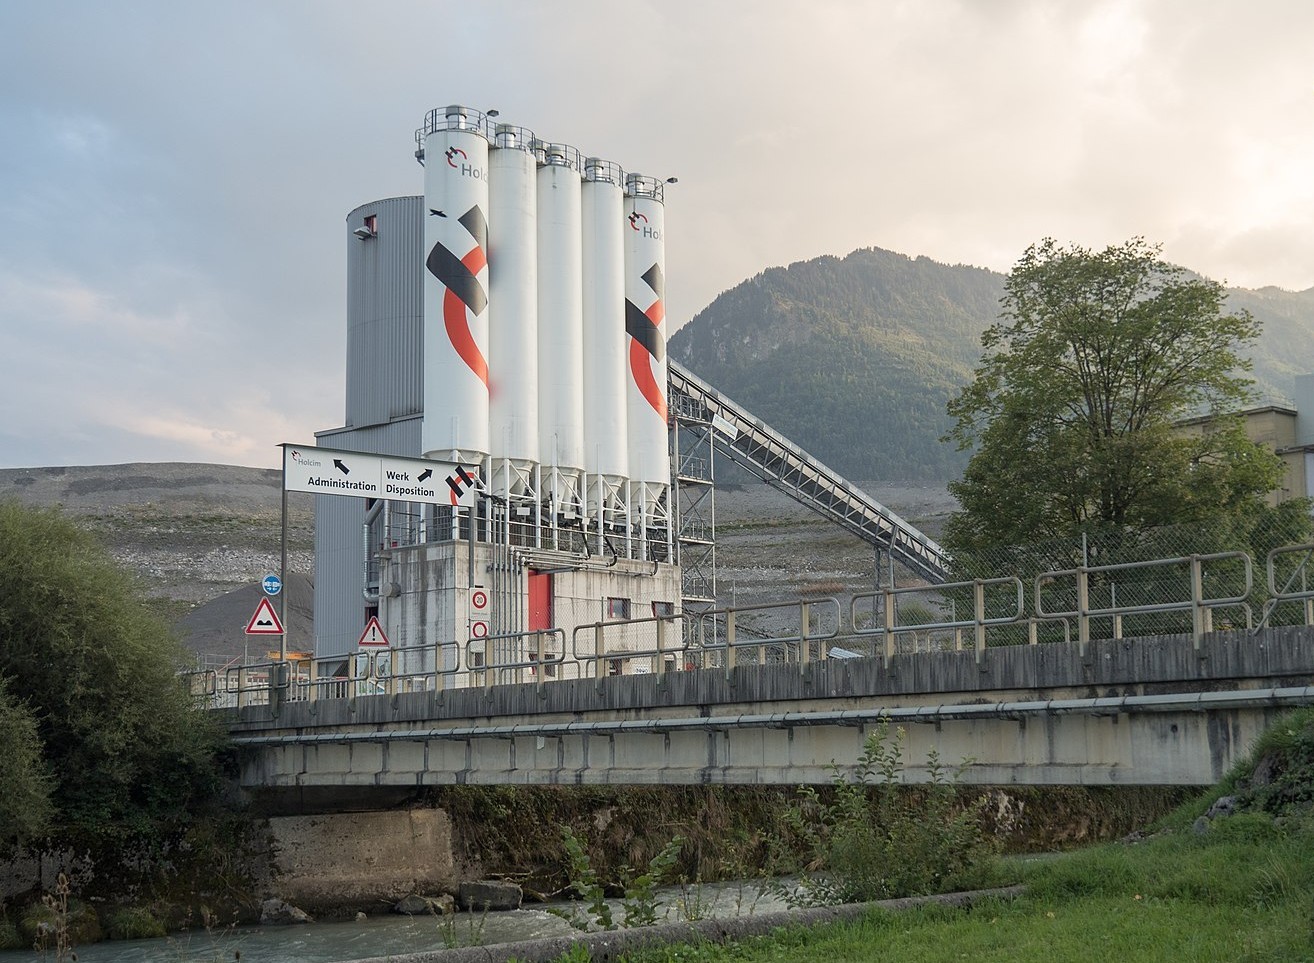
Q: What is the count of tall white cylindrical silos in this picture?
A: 5